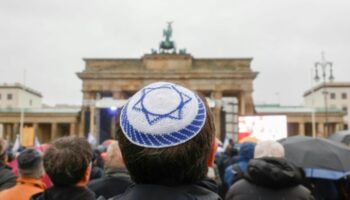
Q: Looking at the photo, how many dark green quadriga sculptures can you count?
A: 1